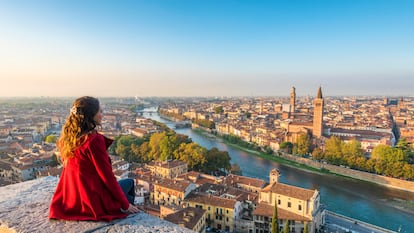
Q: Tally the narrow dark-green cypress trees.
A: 3